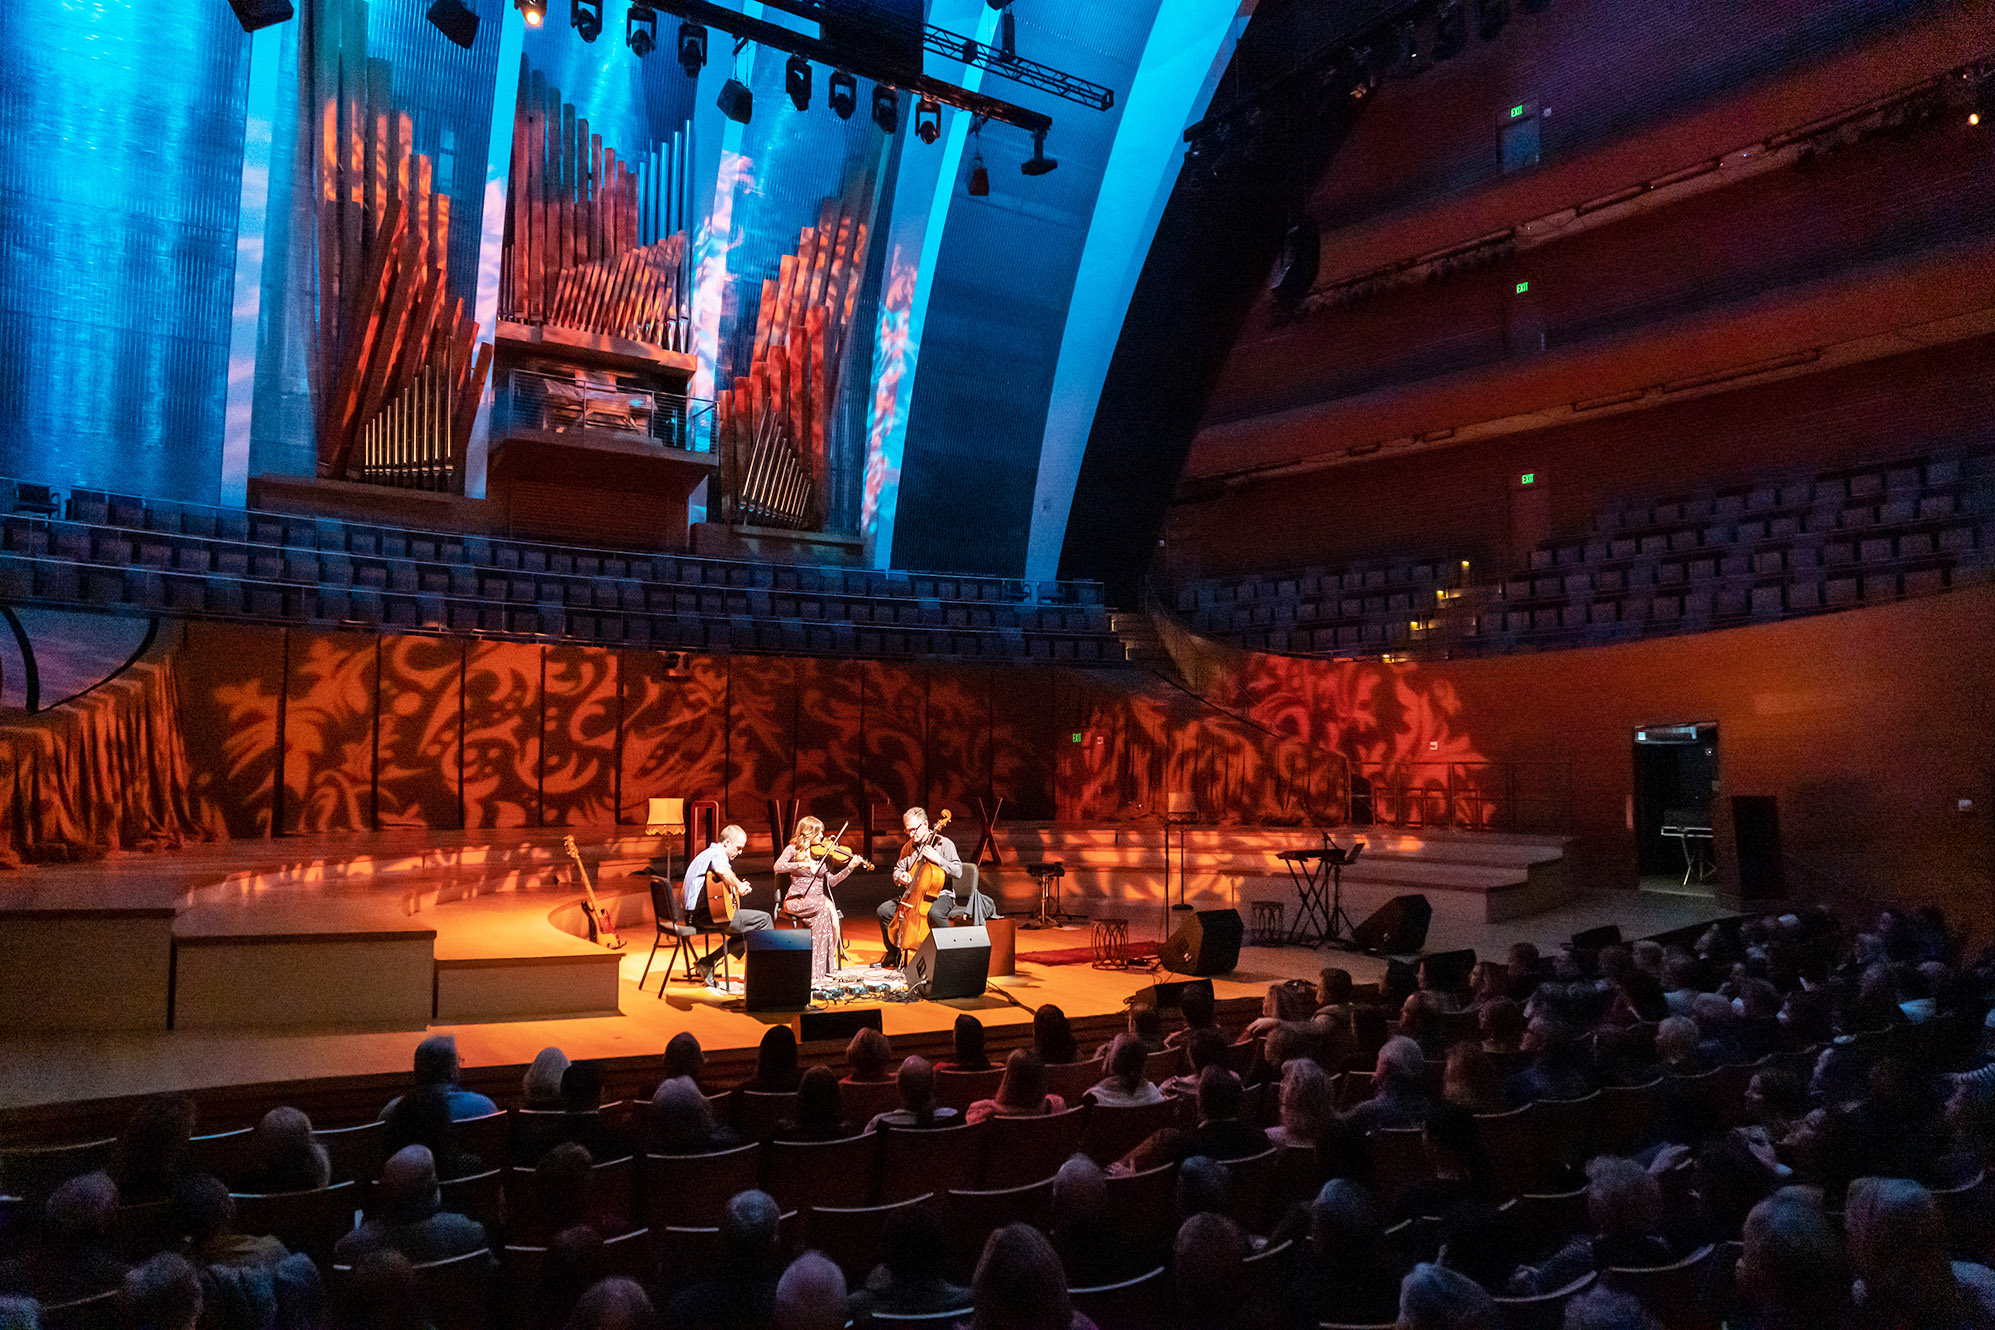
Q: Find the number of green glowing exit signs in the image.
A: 4